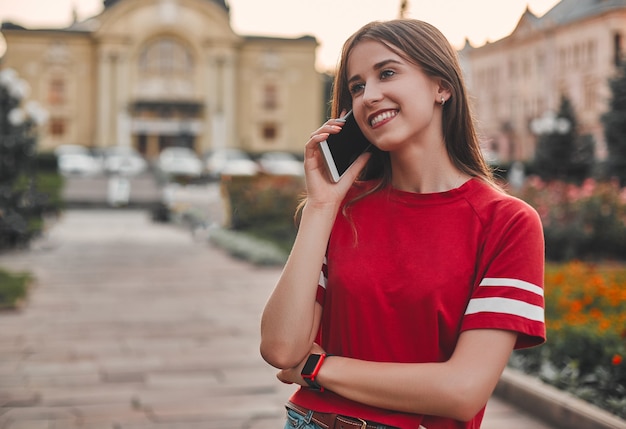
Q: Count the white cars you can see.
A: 5